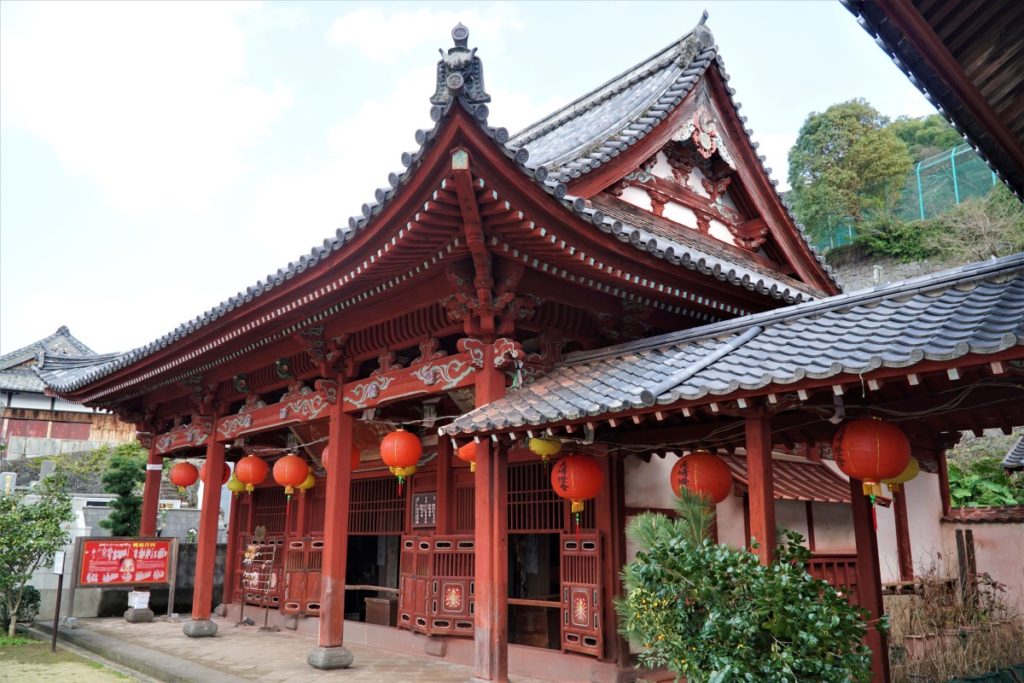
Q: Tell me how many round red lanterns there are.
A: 10